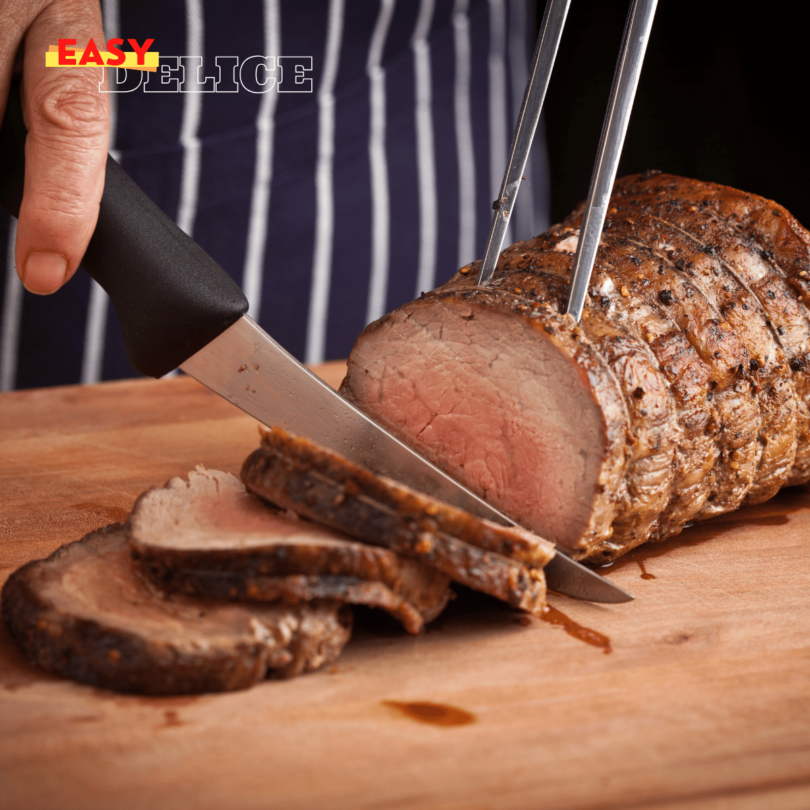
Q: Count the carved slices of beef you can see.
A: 3